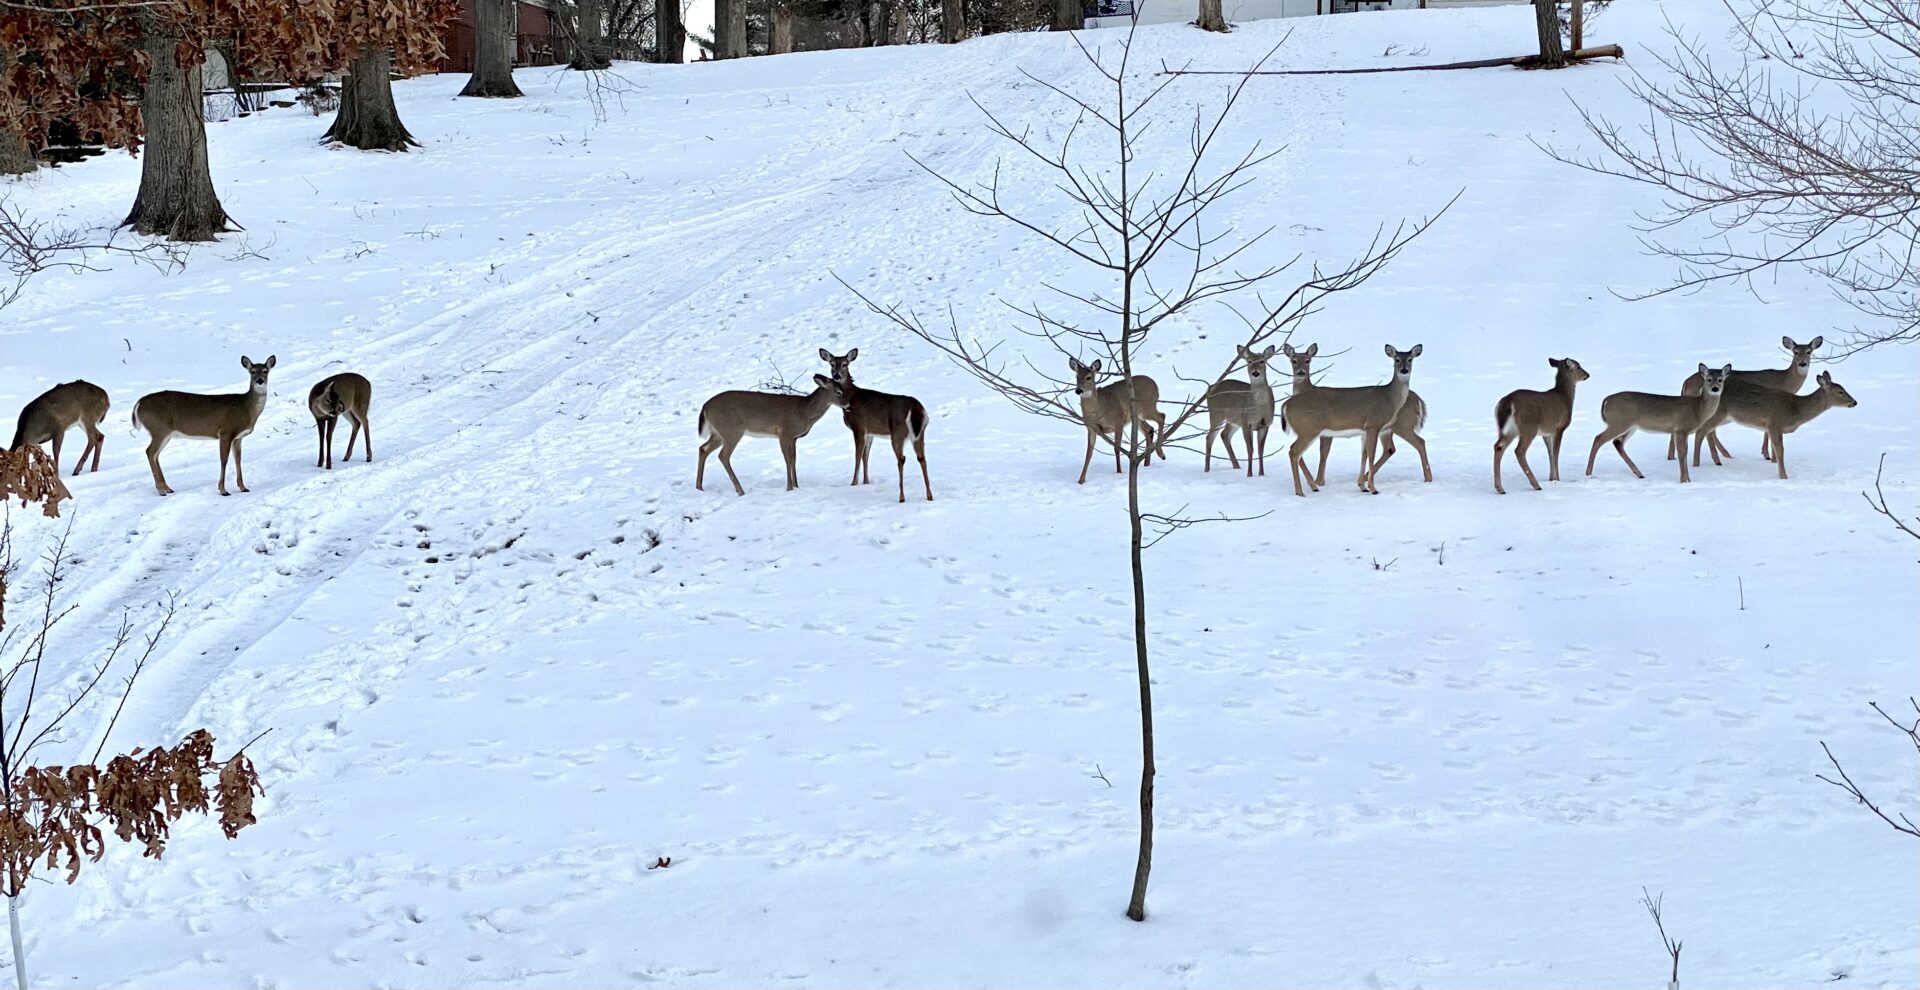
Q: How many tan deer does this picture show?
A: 13